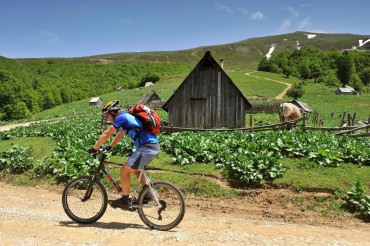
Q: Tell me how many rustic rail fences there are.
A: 1